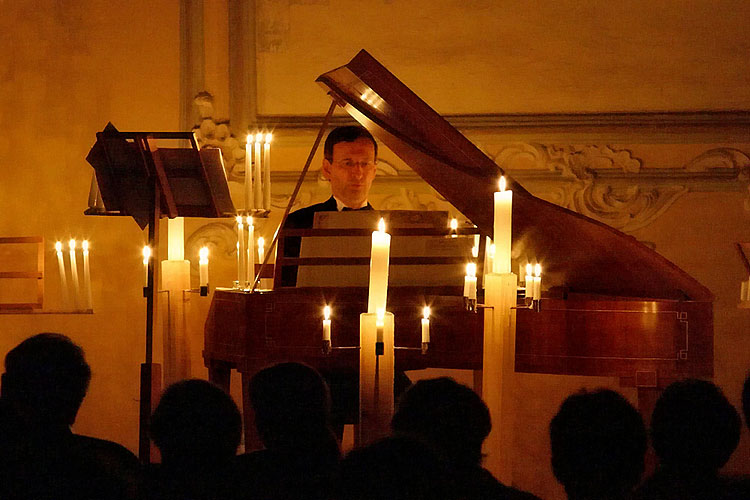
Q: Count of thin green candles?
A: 0